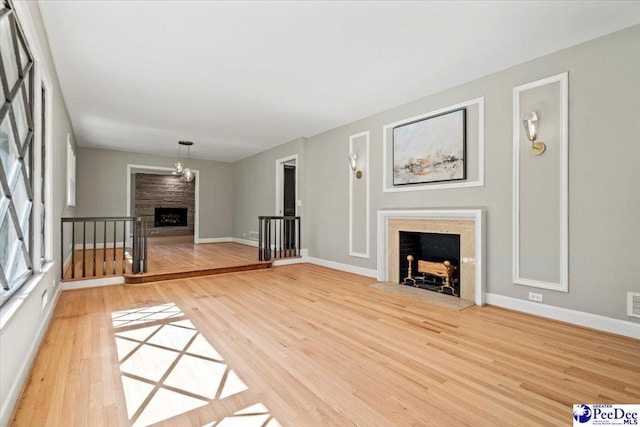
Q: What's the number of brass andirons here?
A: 2